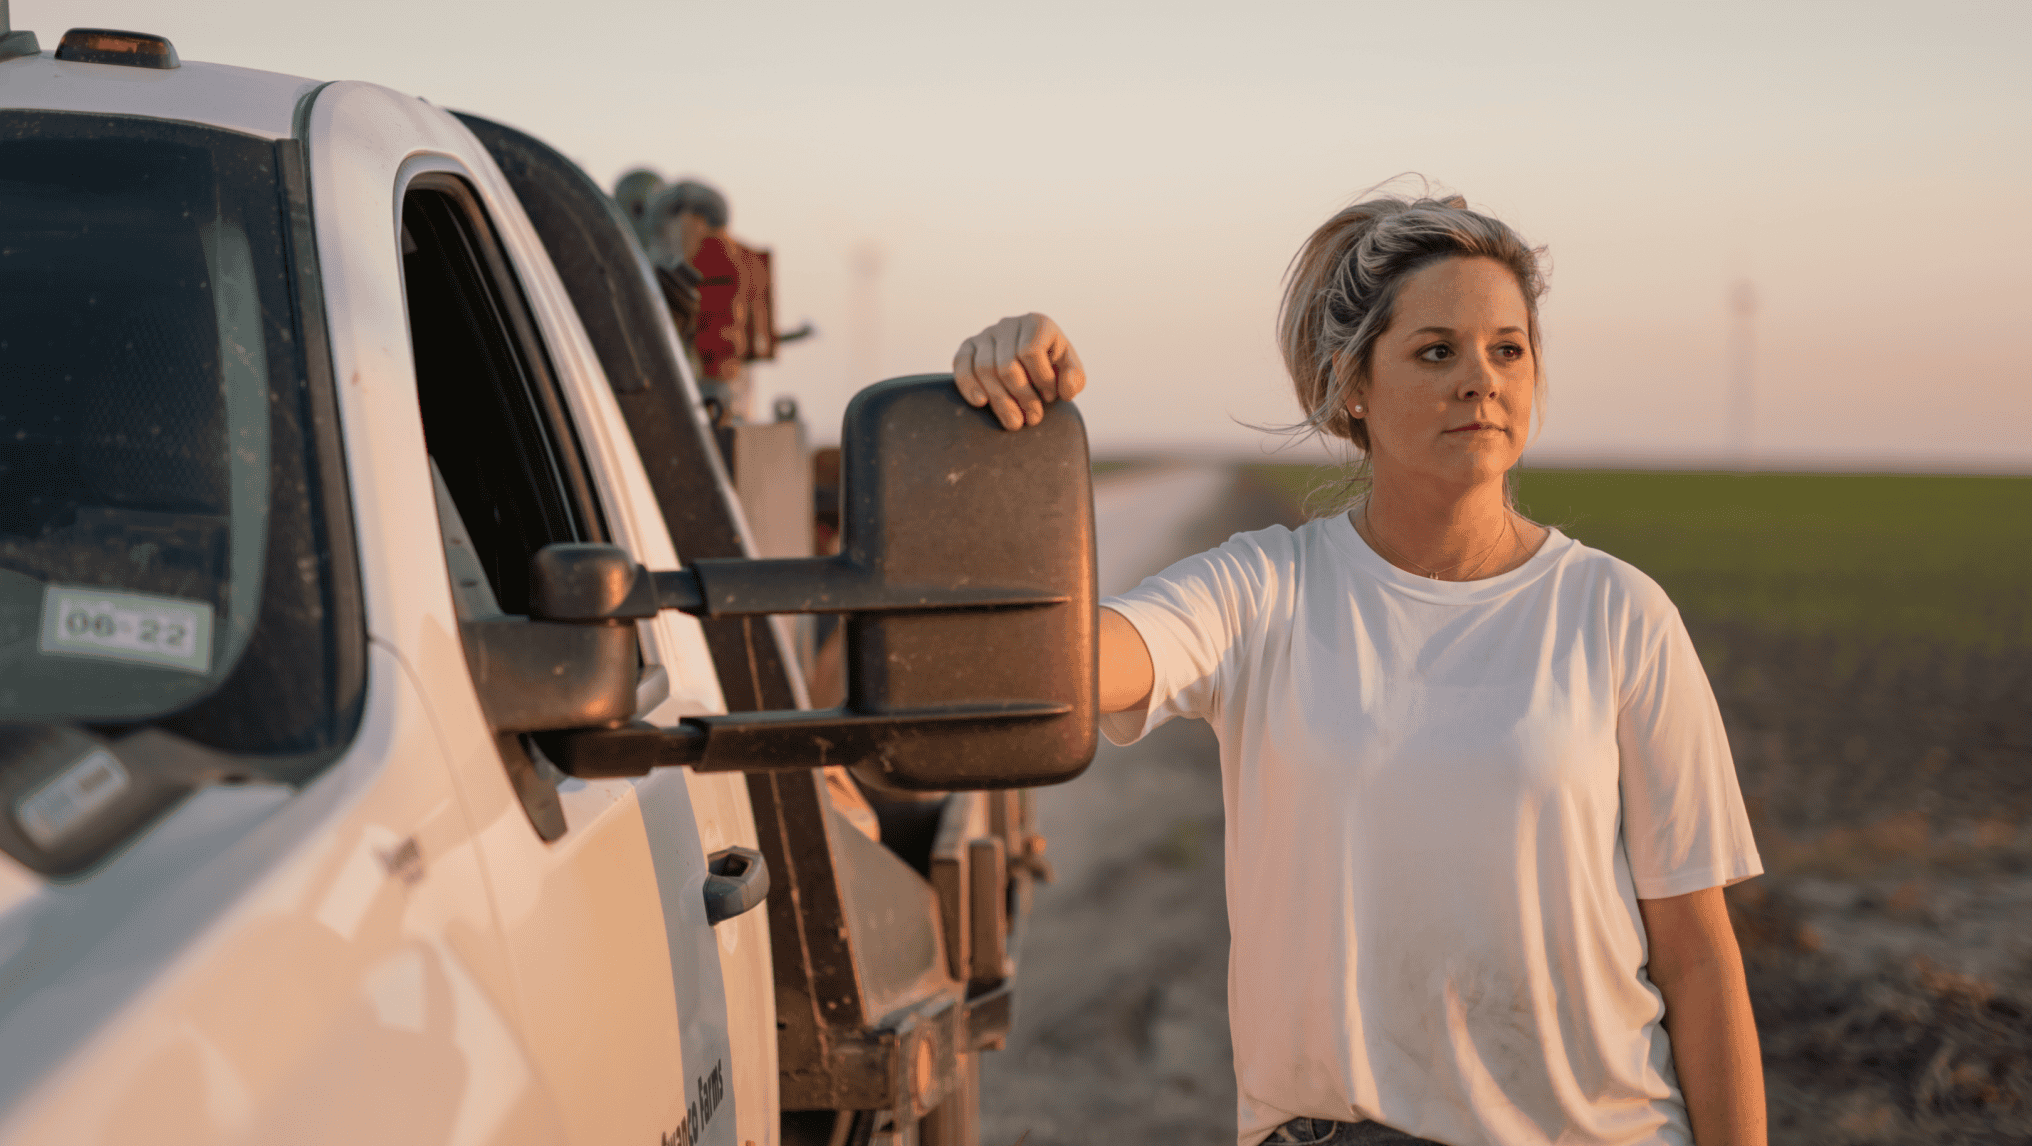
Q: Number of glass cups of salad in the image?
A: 0